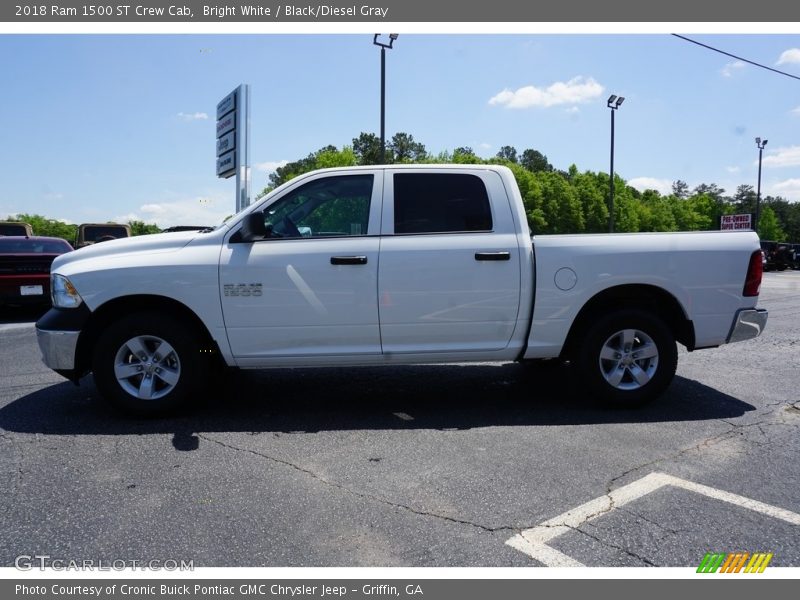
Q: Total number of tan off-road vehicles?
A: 2